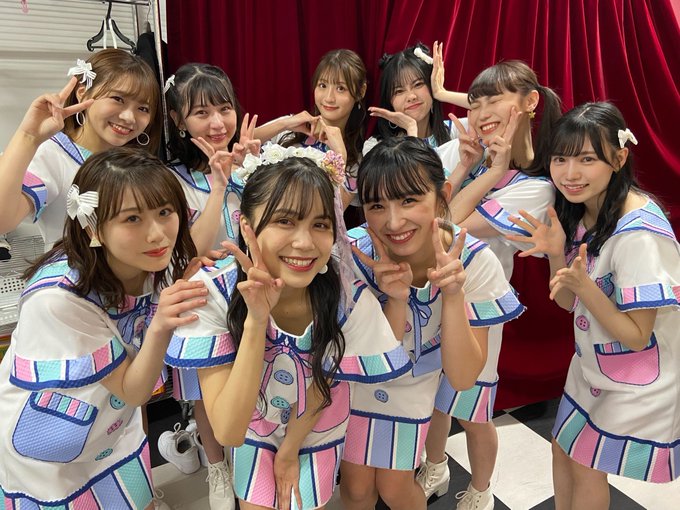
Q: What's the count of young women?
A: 9